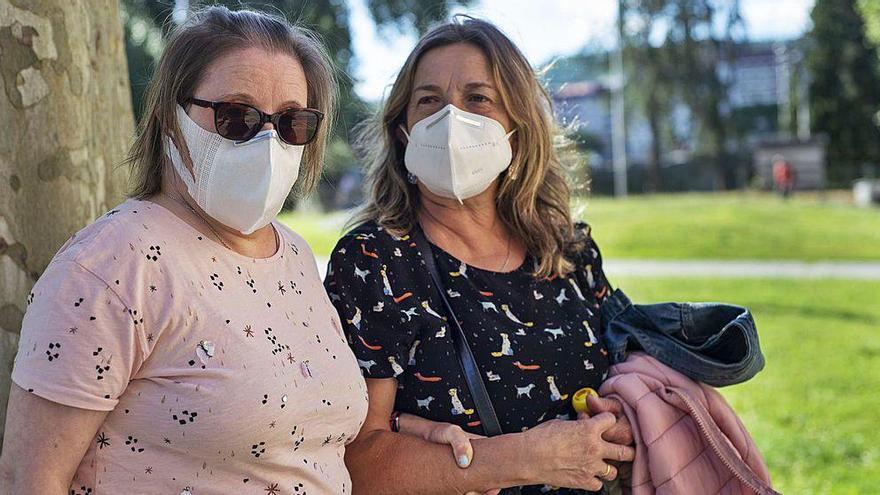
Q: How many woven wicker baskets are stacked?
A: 0